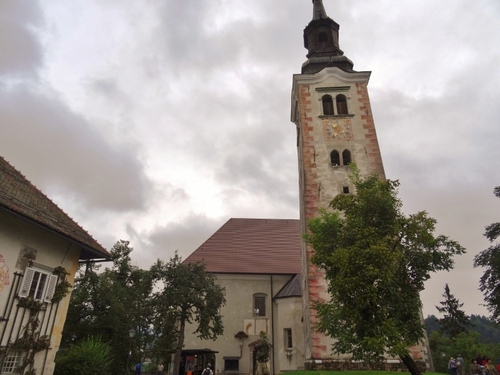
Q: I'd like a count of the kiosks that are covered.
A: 1